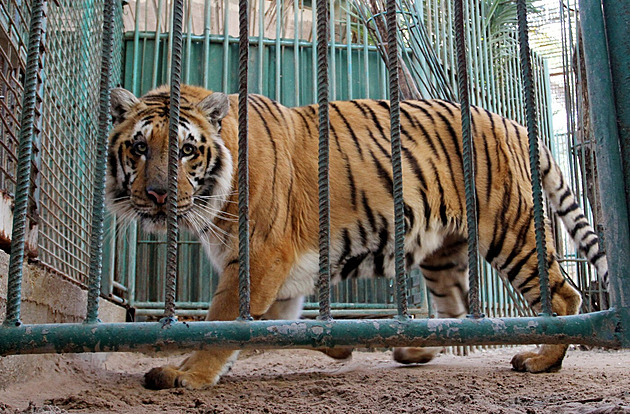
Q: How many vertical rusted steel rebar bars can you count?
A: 8